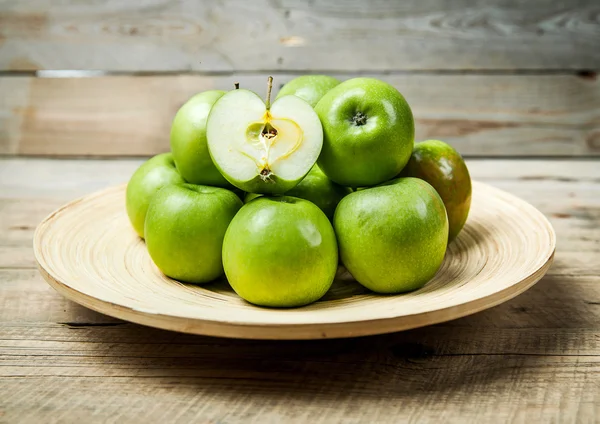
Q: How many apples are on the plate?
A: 10